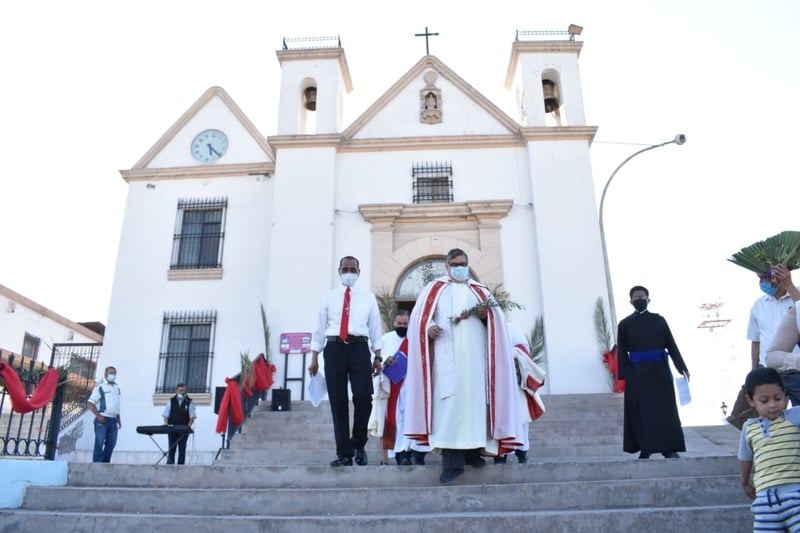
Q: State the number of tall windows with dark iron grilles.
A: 2